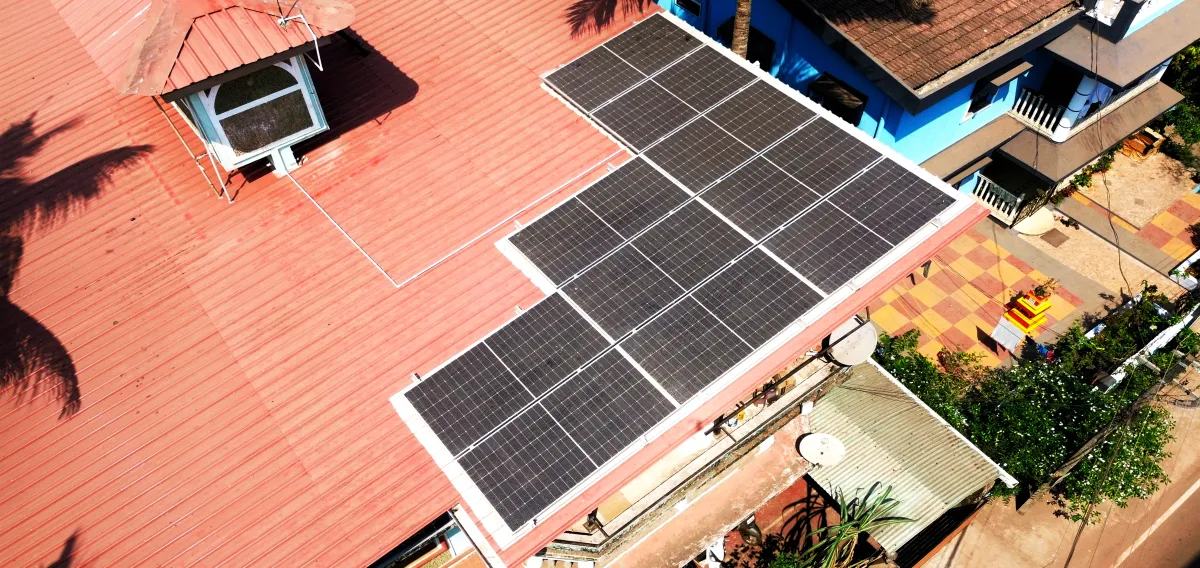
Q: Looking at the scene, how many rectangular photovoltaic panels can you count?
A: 10